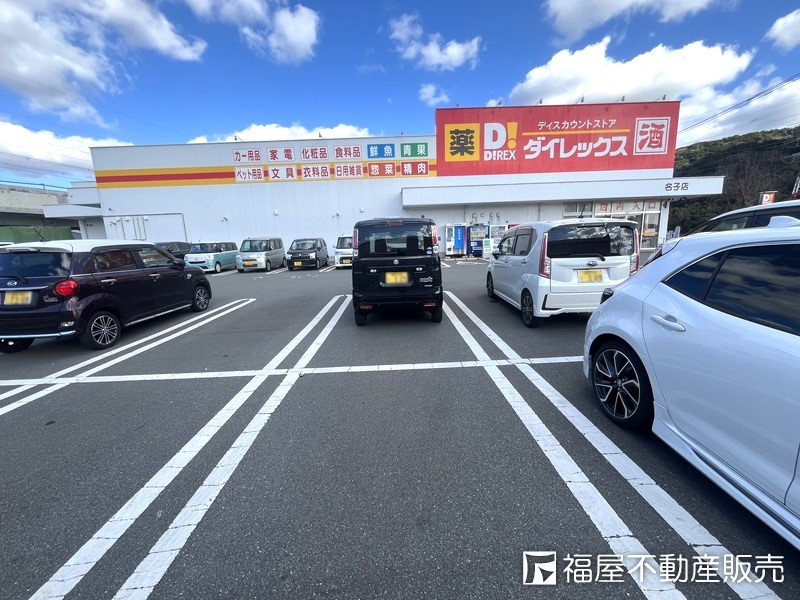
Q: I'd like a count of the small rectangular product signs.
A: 12